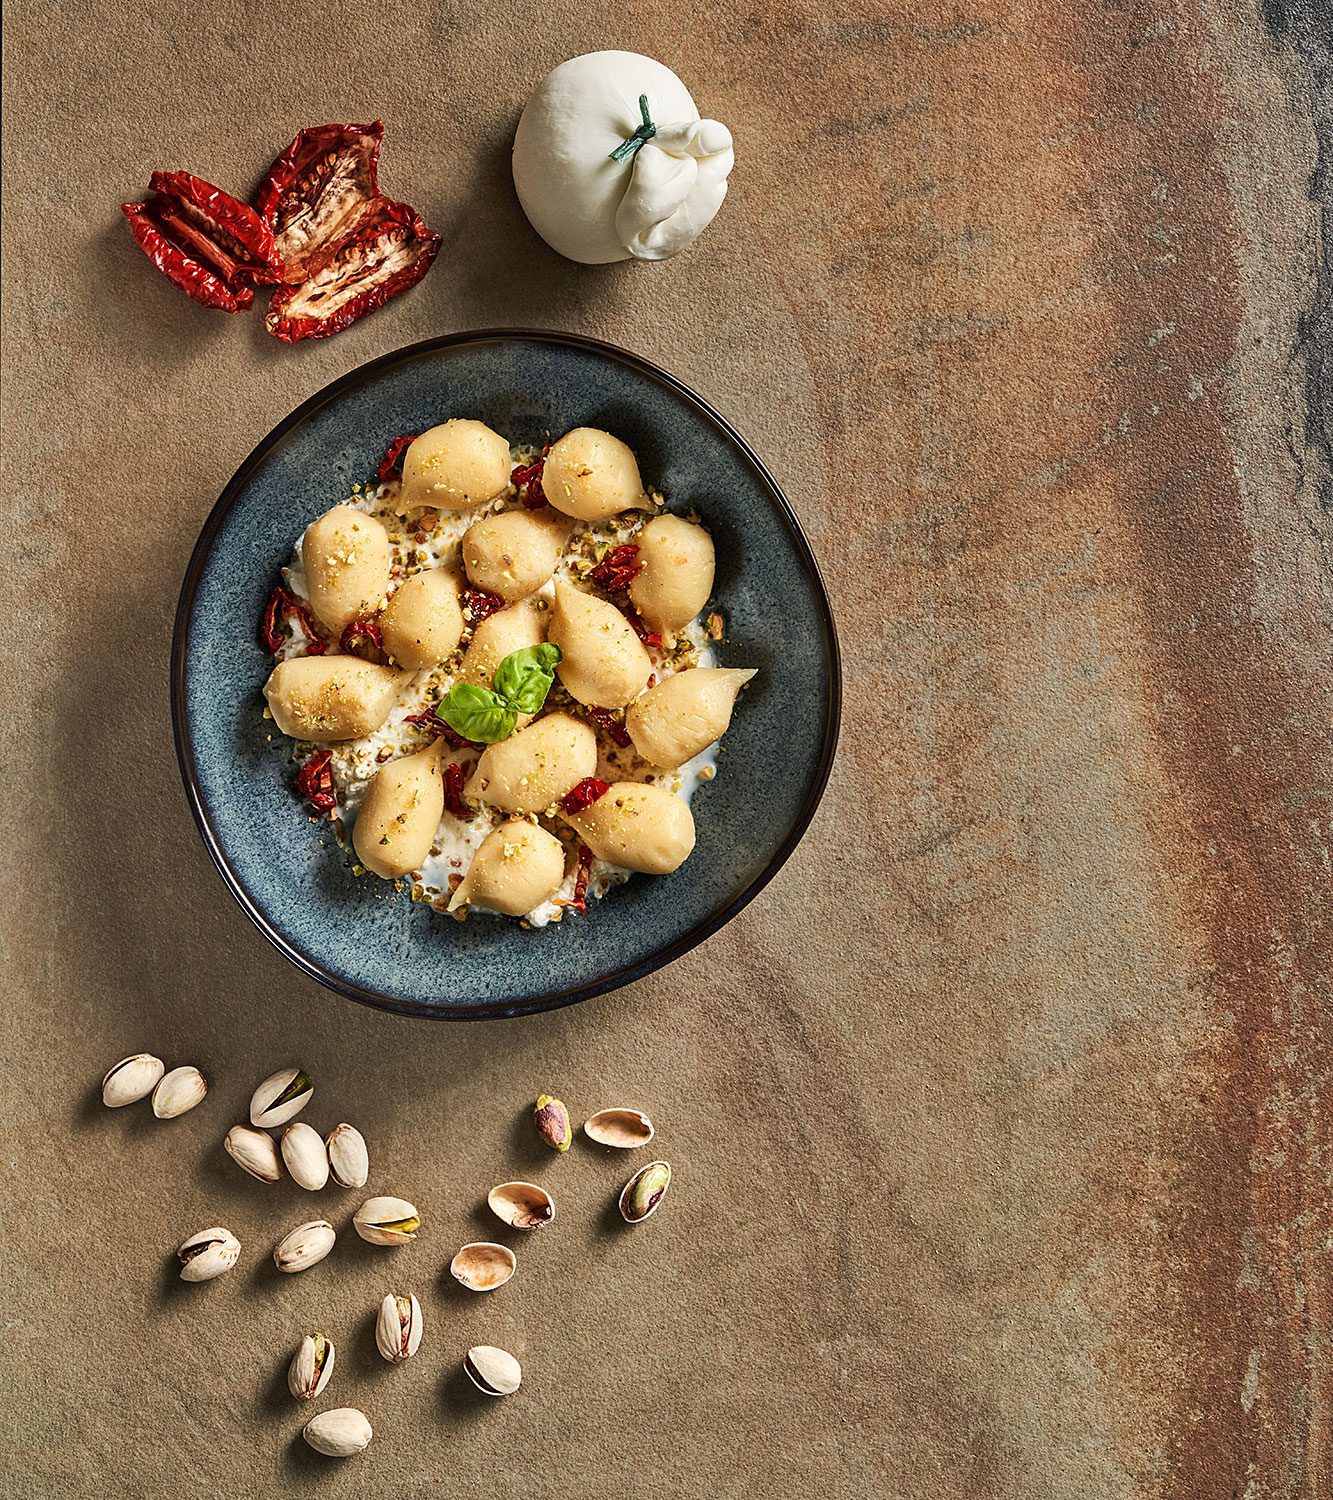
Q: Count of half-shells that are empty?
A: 3